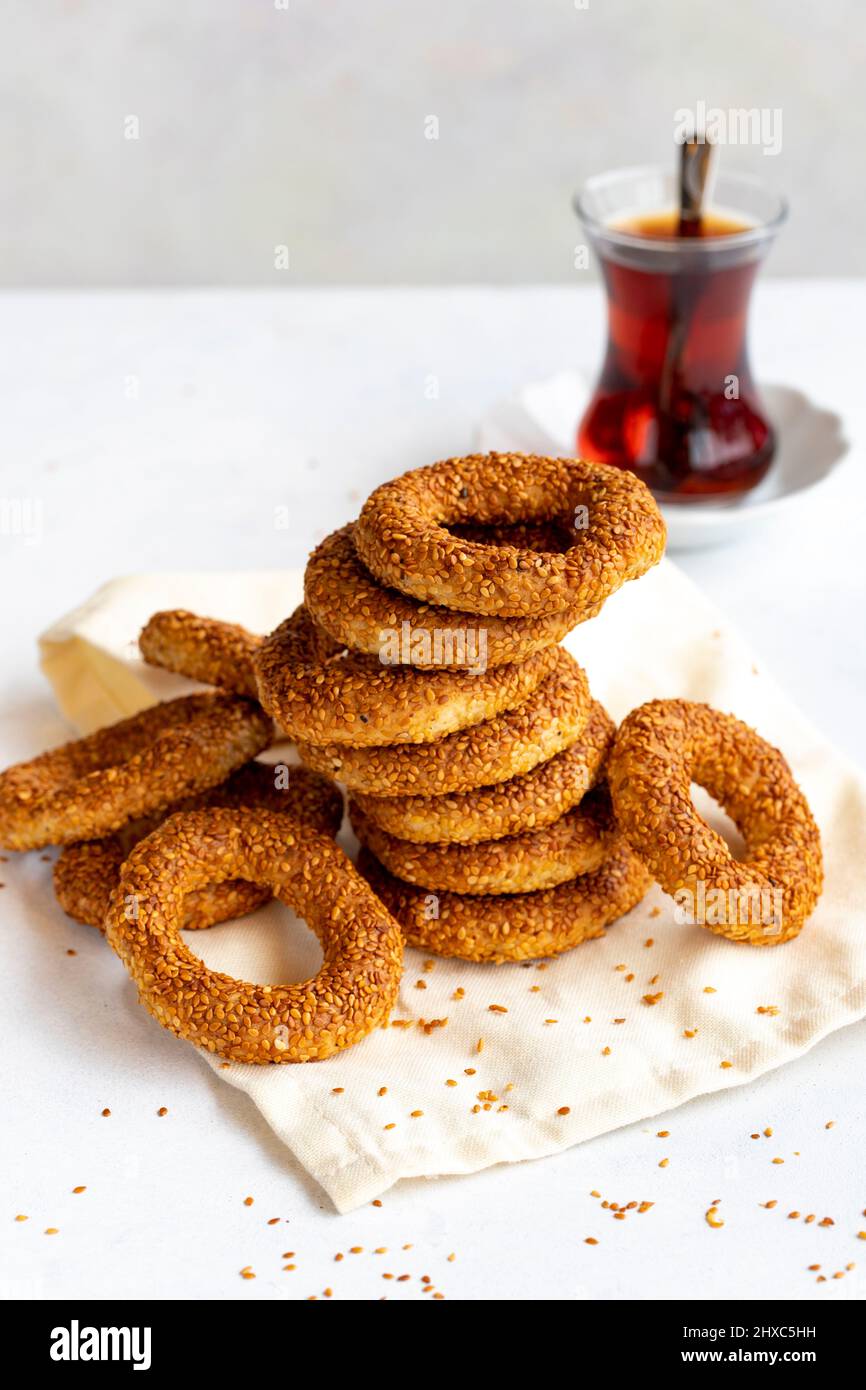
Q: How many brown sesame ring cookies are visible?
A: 12